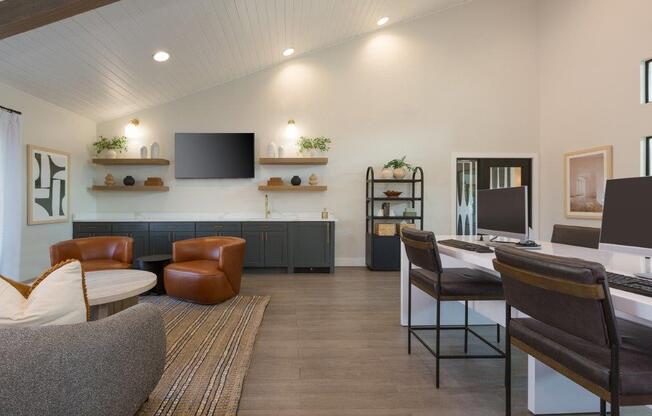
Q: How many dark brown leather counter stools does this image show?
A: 3